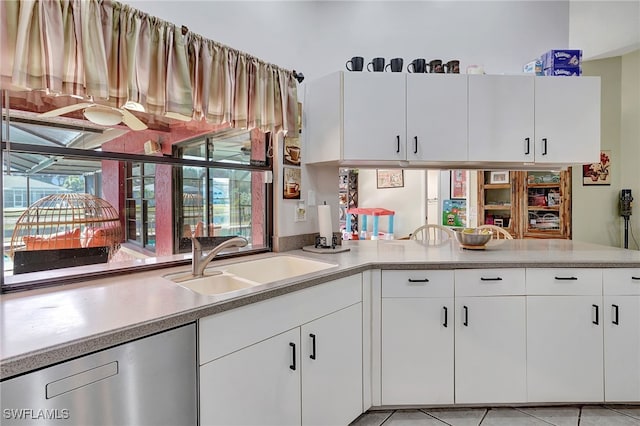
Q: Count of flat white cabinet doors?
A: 10